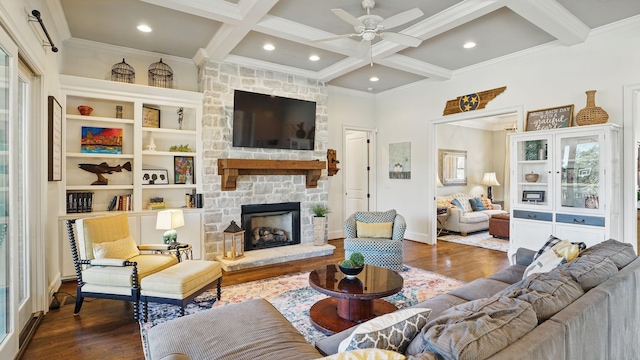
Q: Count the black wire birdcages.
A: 2